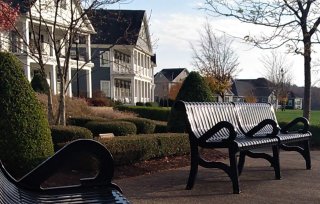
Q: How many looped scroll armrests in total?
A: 4